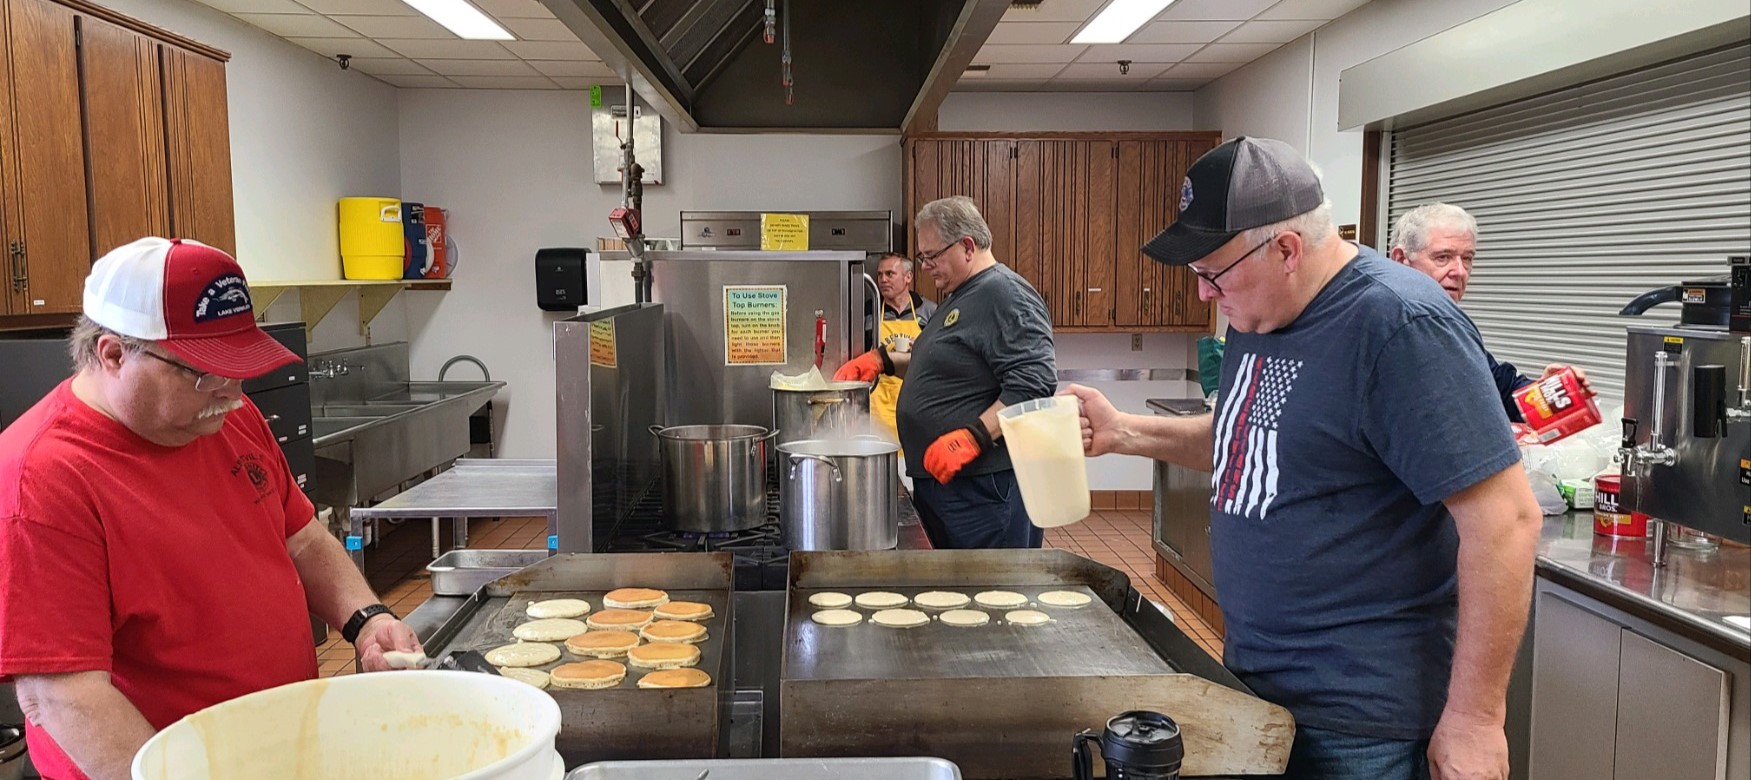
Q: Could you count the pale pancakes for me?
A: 13